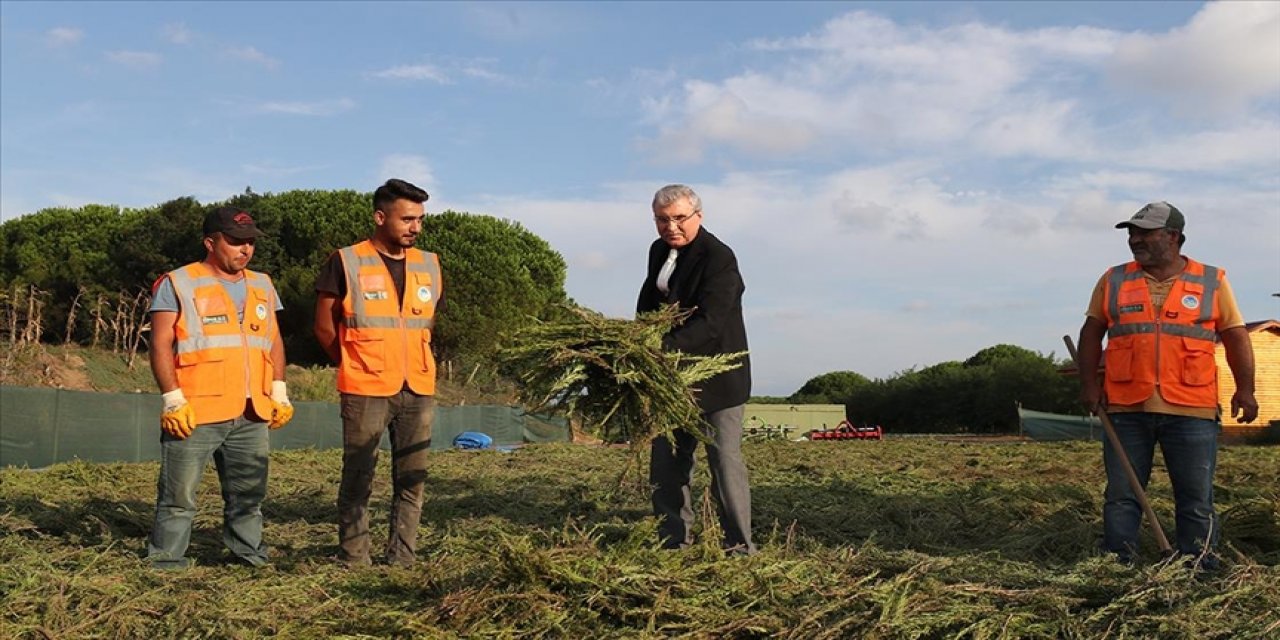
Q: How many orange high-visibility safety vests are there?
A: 3